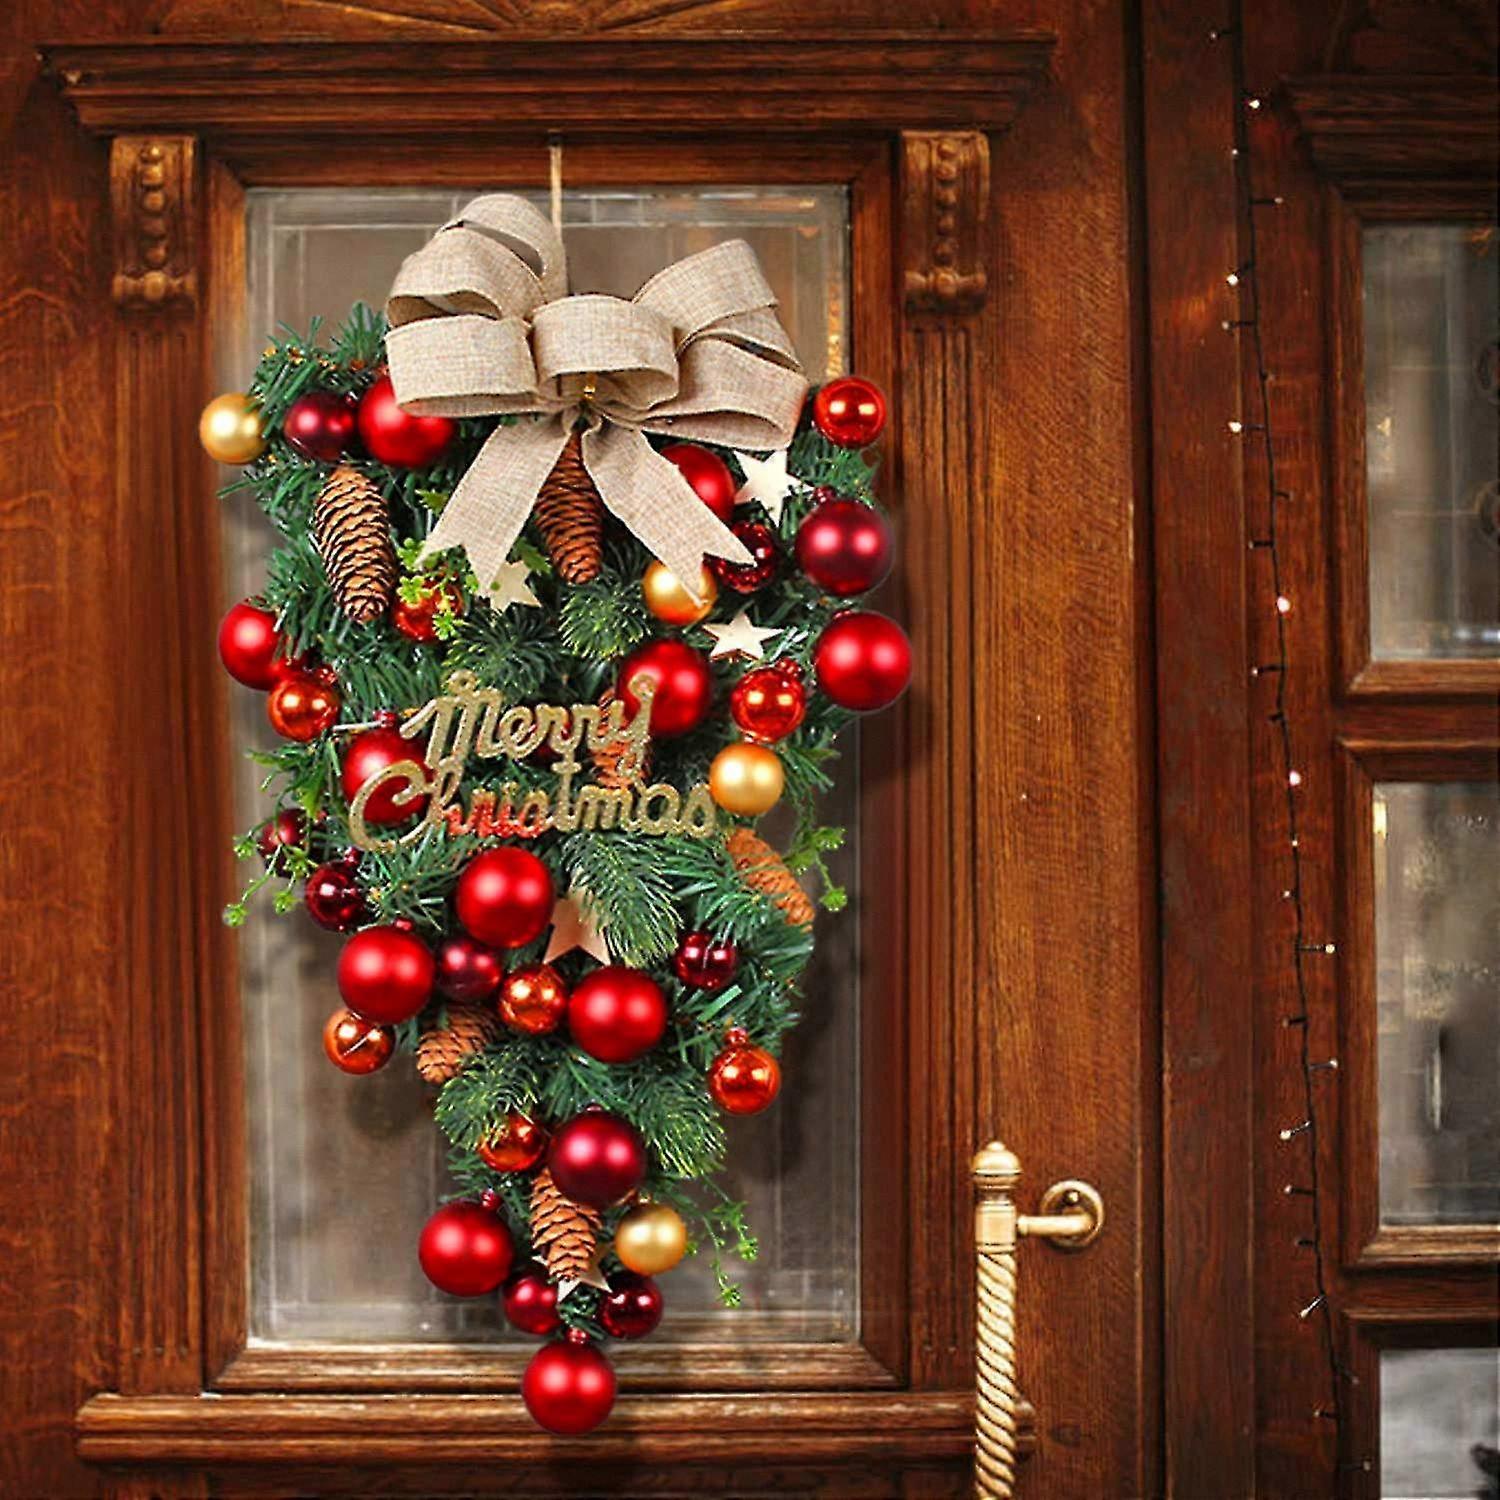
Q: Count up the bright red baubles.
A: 11